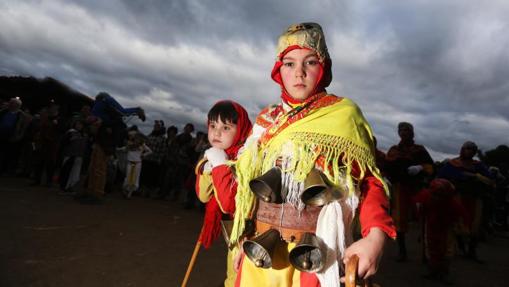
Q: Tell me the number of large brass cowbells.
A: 4